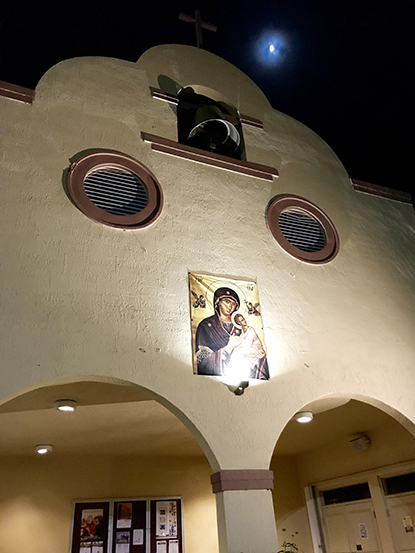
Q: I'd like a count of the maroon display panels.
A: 3